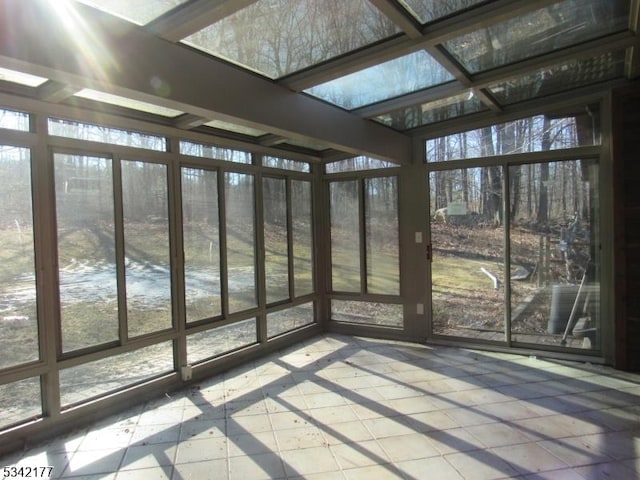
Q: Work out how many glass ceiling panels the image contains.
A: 11